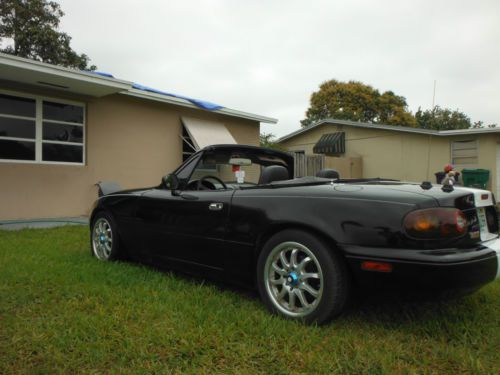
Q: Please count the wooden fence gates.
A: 1